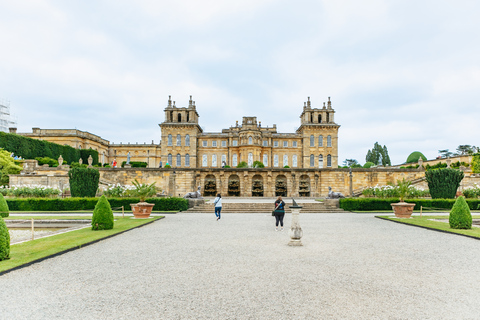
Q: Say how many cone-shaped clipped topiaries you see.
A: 4